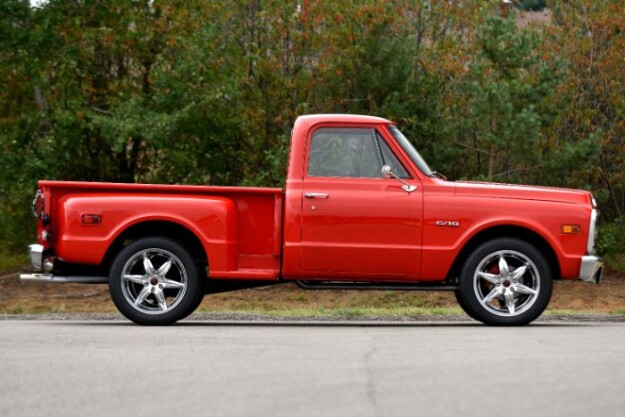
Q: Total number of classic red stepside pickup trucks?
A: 1